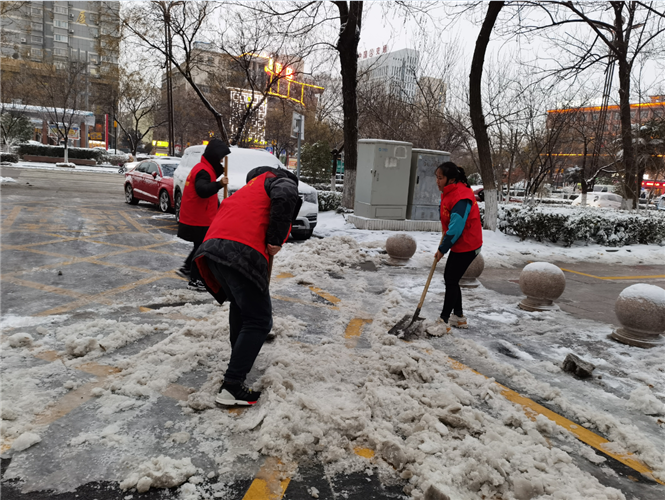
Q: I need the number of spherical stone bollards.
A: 4